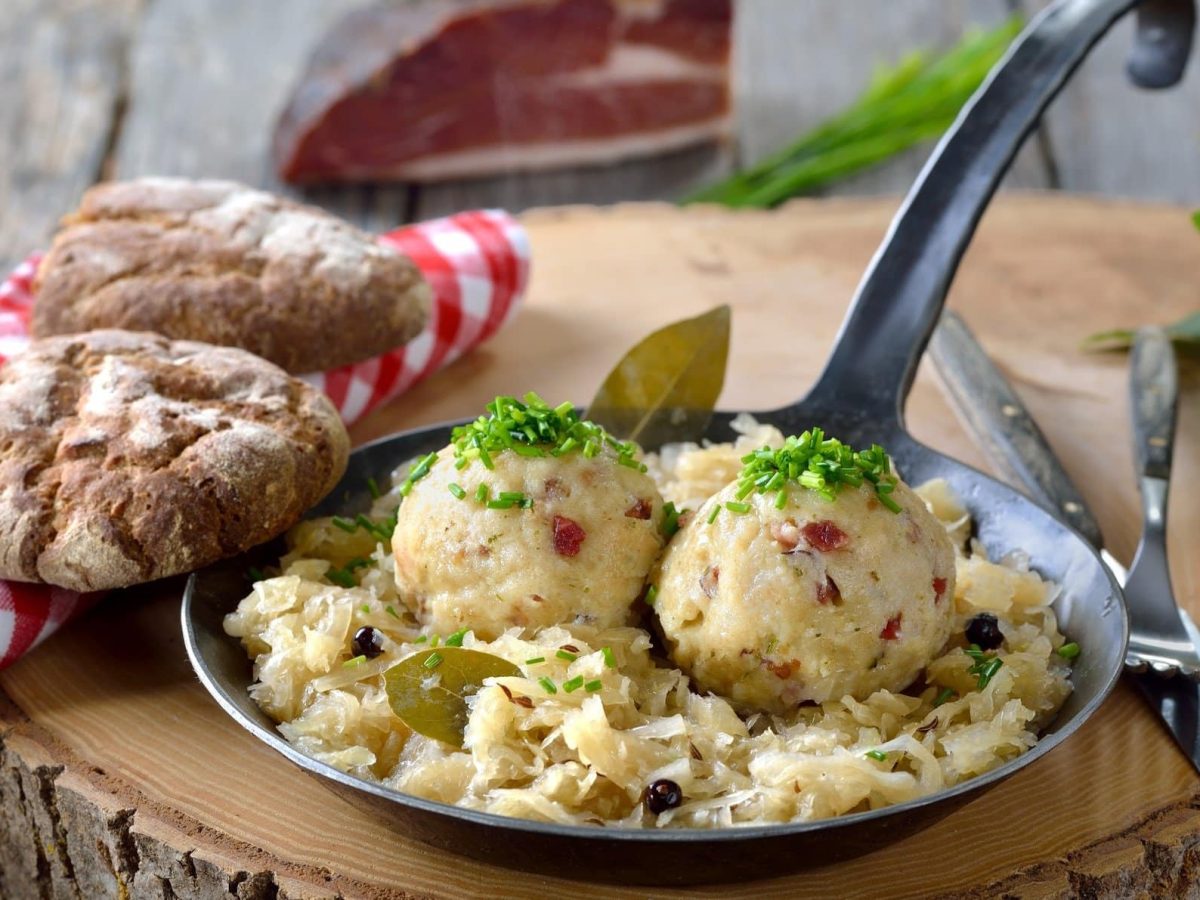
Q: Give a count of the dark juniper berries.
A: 3